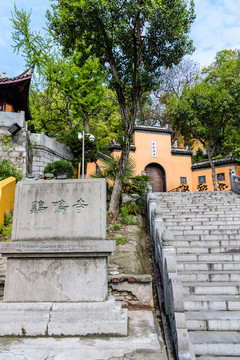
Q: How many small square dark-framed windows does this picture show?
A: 3